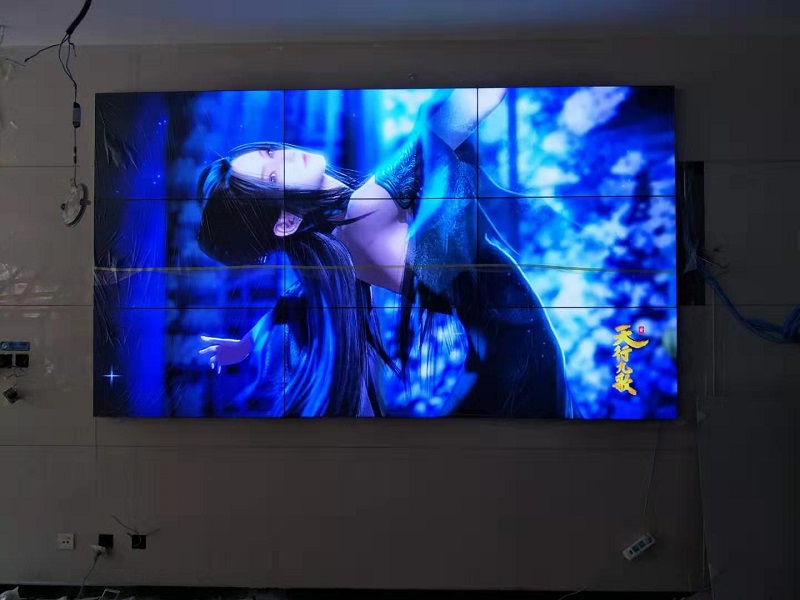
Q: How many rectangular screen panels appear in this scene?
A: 9